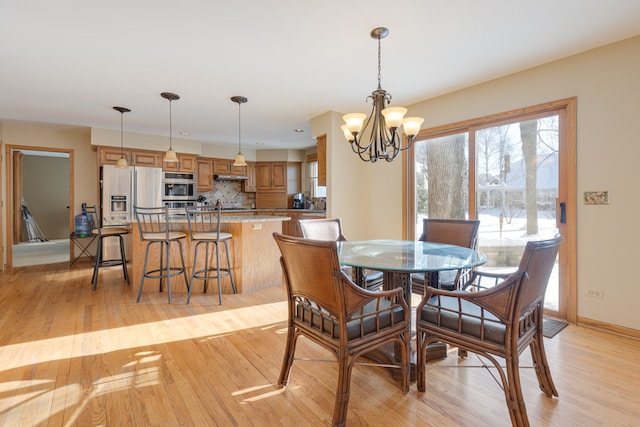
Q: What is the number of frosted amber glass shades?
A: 7